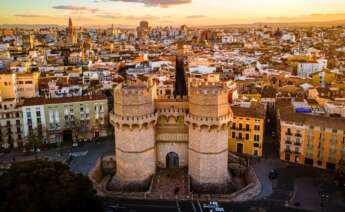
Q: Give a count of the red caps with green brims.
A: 0